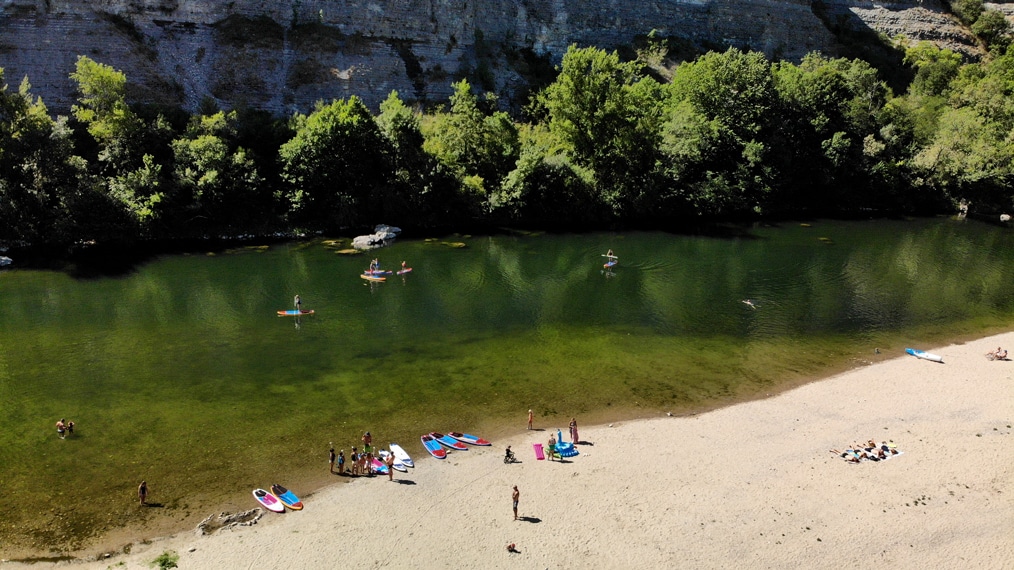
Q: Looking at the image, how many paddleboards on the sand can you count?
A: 9